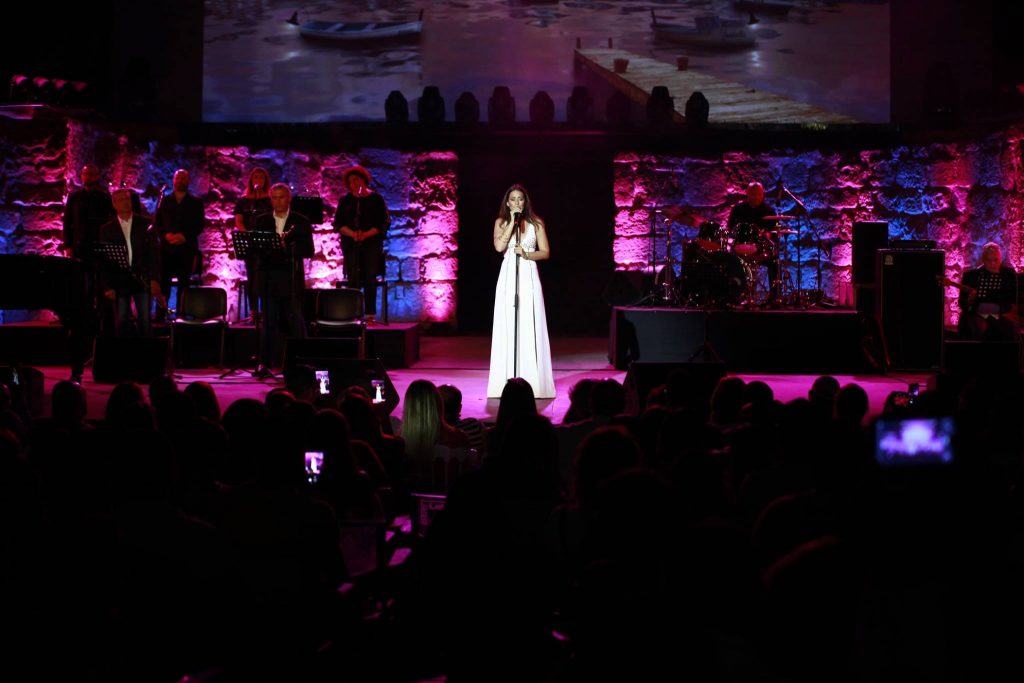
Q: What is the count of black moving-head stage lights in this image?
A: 9